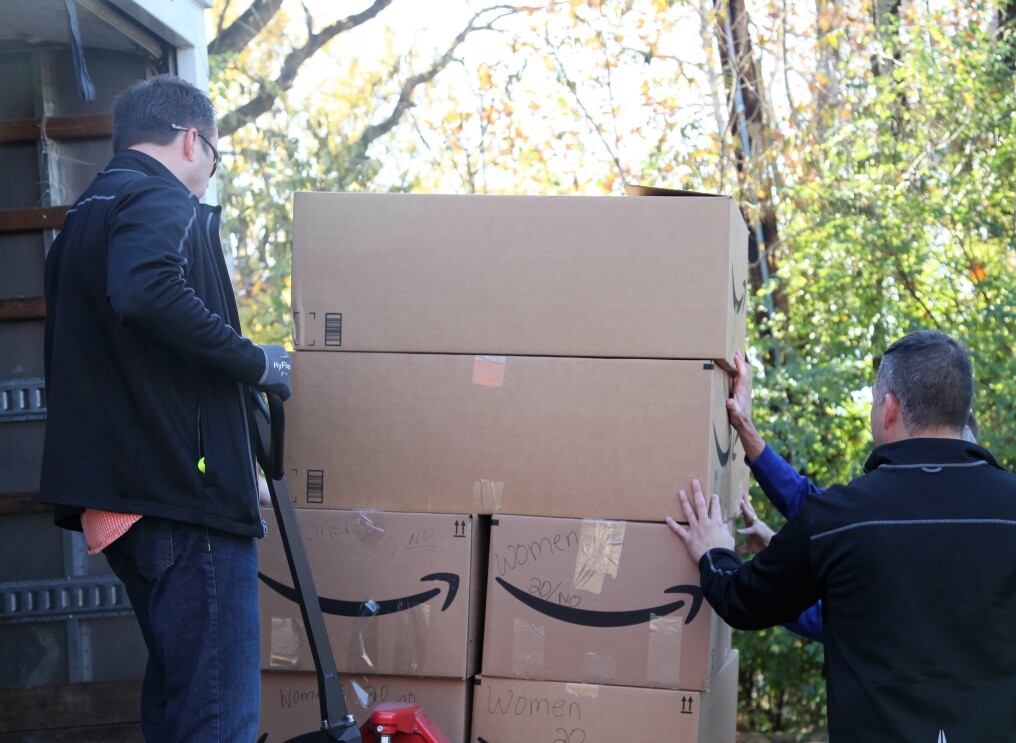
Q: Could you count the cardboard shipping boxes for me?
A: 6